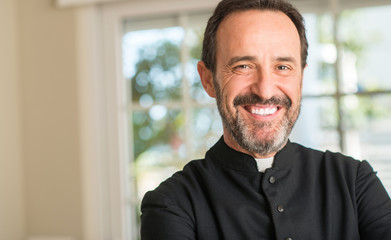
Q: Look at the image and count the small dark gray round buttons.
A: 3